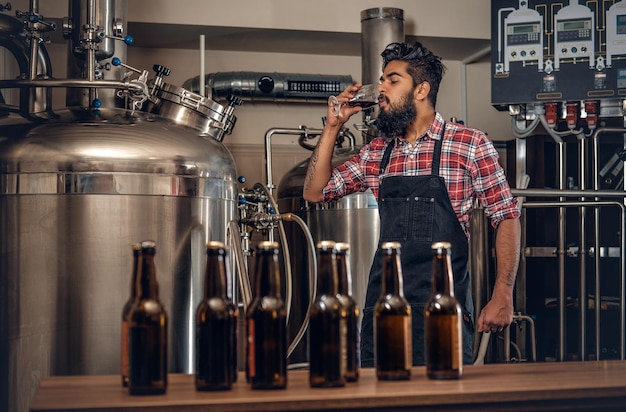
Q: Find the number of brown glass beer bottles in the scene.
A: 10